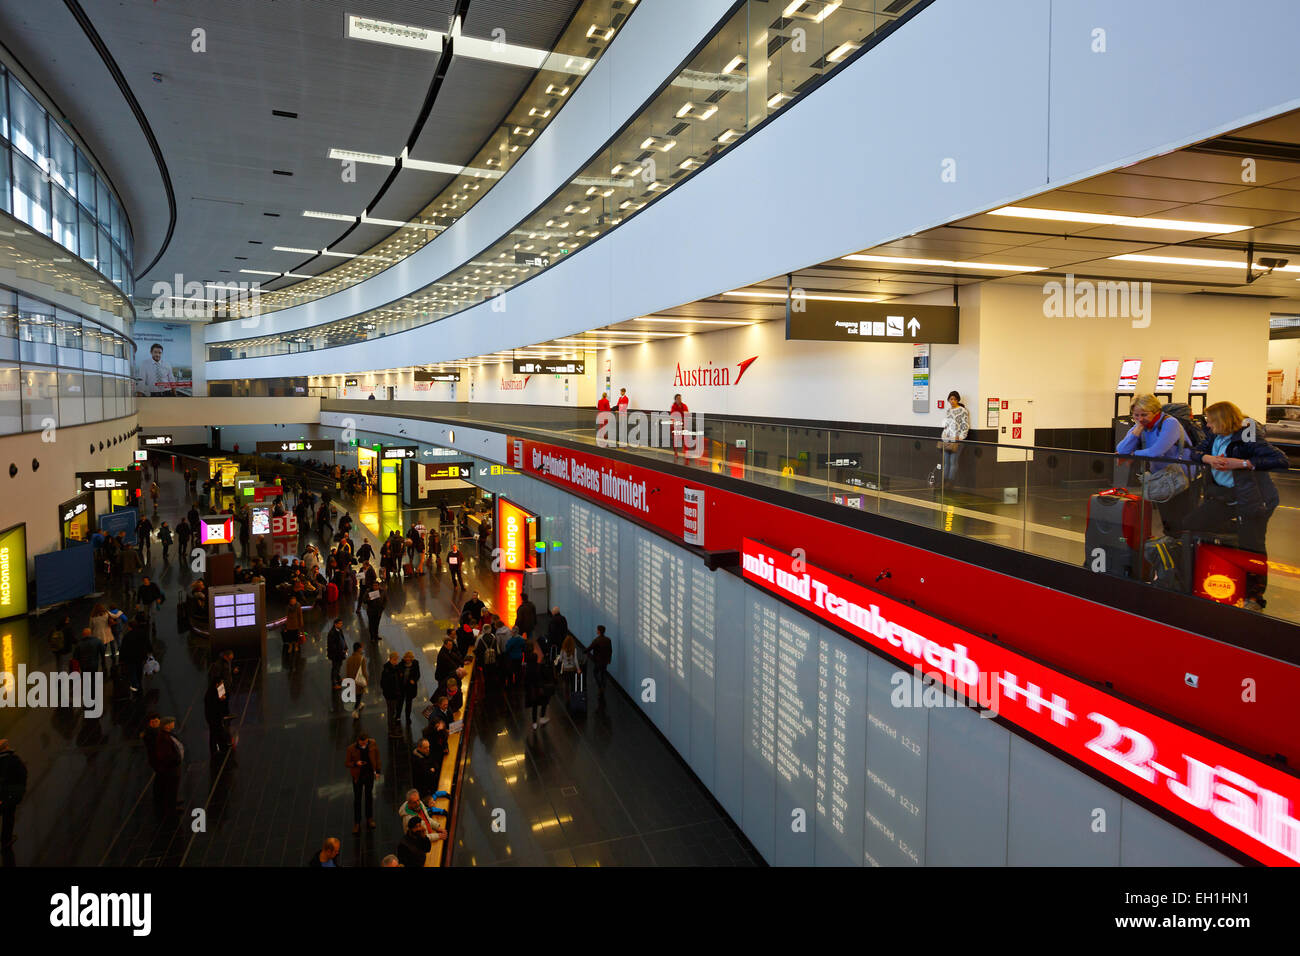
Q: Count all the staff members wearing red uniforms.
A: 3